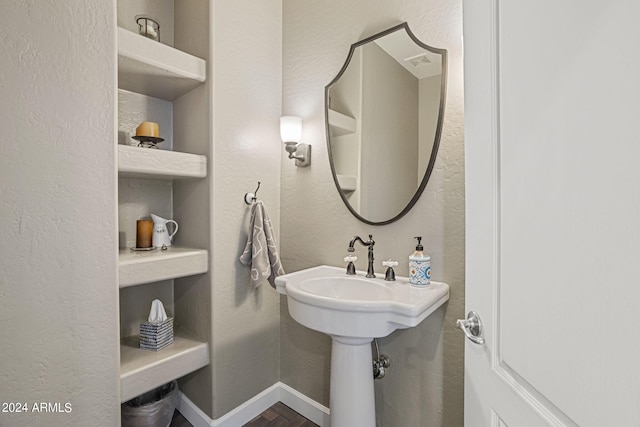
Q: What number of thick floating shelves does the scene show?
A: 4